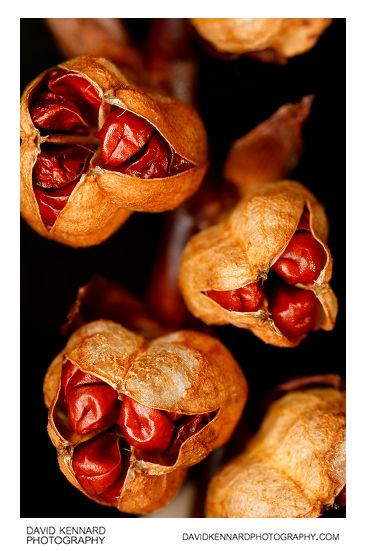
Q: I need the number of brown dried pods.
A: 5